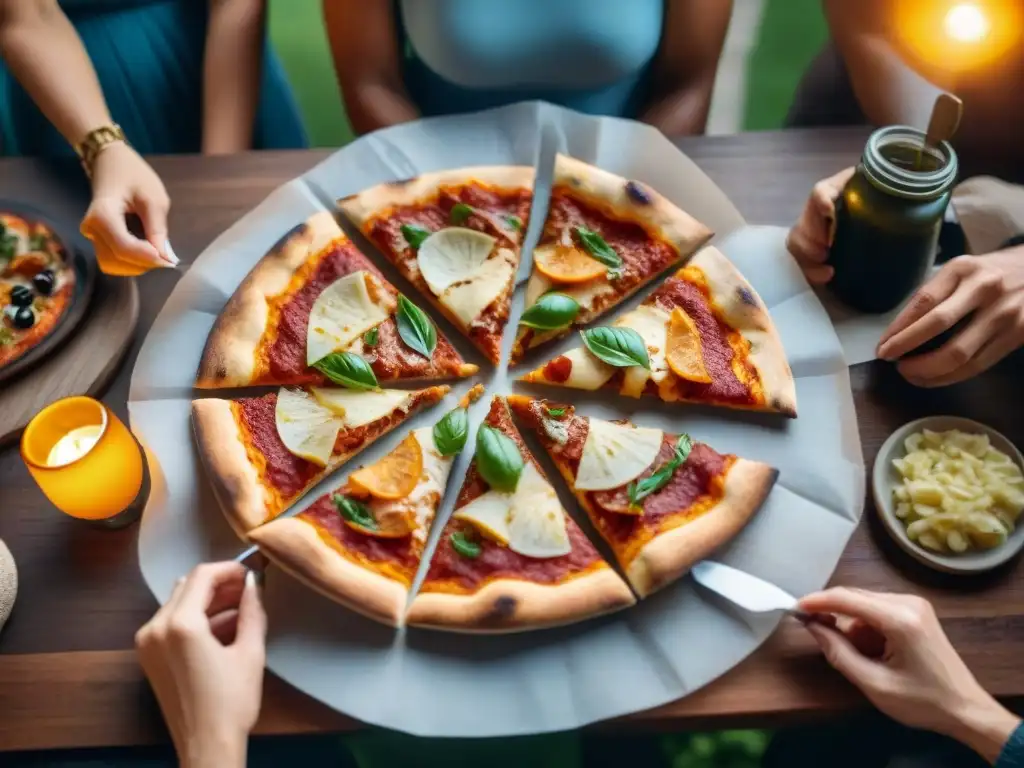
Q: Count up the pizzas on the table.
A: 2